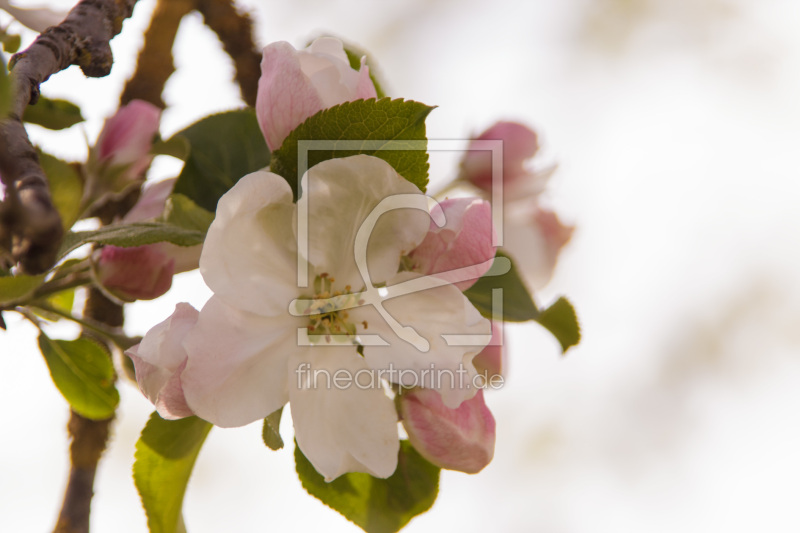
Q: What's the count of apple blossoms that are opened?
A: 1